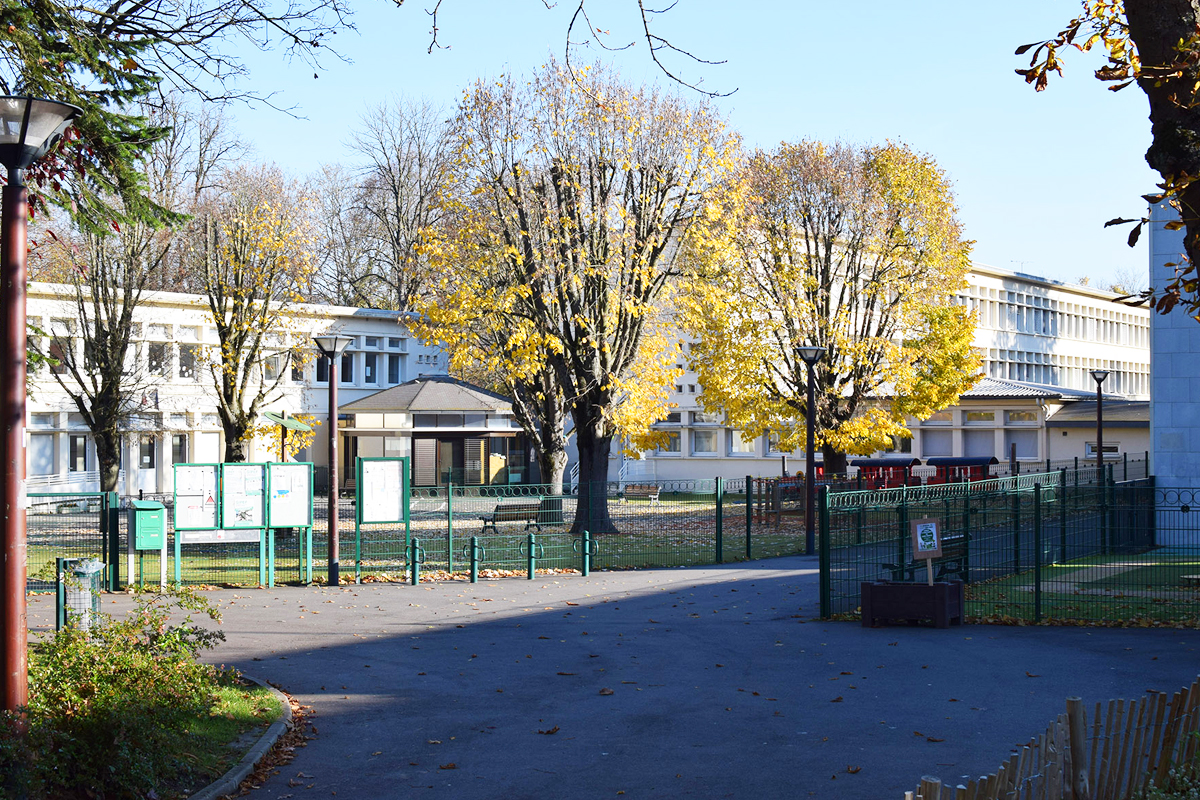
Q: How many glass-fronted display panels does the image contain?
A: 4